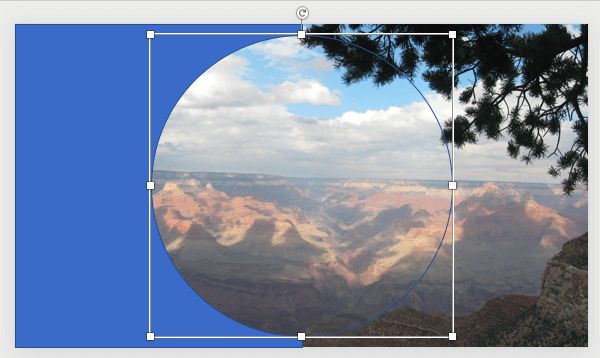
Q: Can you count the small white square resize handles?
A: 8